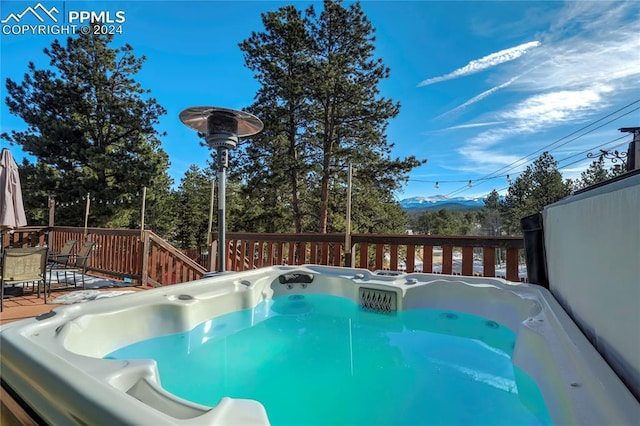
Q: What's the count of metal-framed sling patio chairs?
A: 3